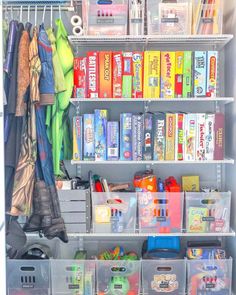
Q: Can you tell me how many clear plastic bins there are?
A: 12